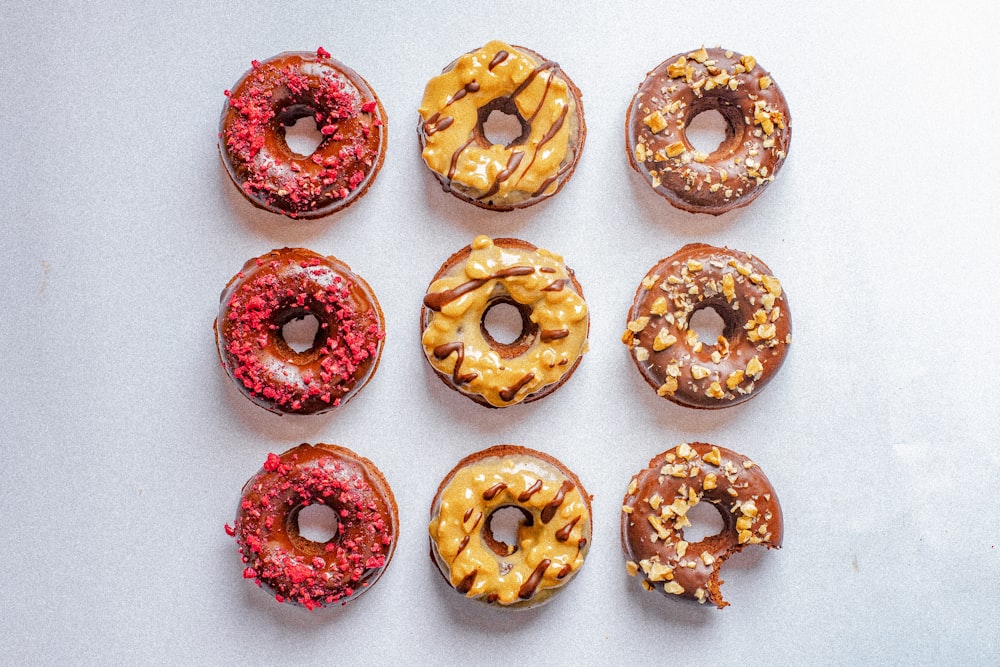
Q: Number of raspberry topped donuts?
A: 3